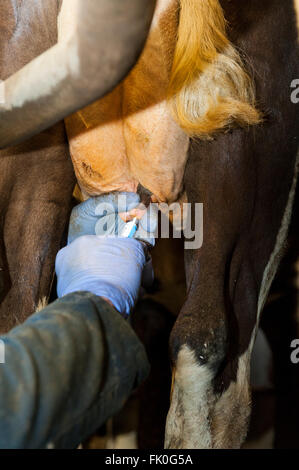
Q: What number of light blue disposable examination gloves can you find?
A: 2